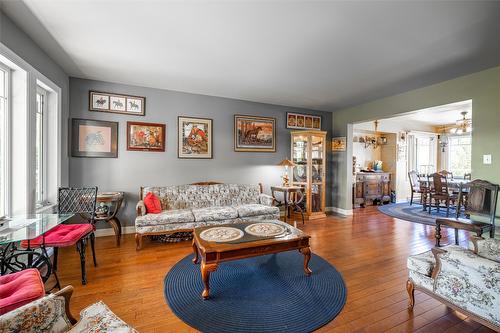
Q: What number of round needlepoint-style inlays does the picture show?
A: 2